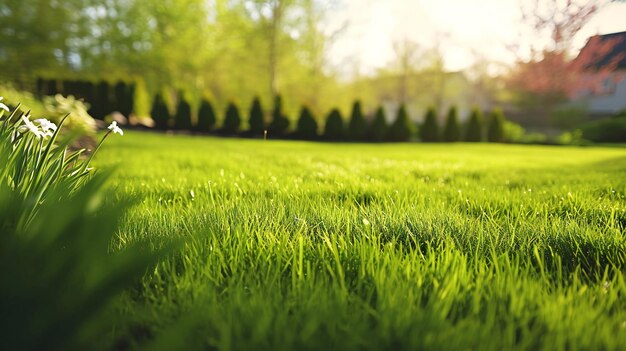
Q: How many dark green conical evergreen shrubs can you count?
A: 15